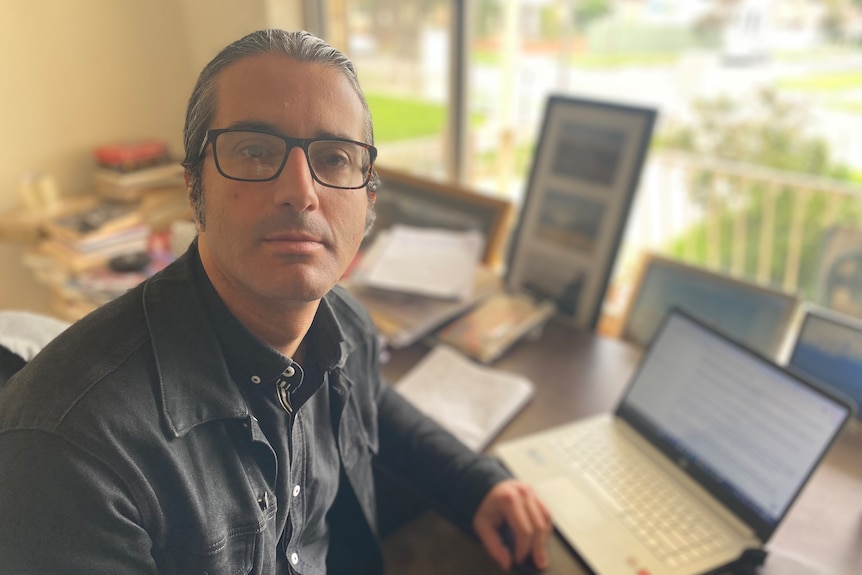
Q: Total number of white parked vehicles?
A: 1